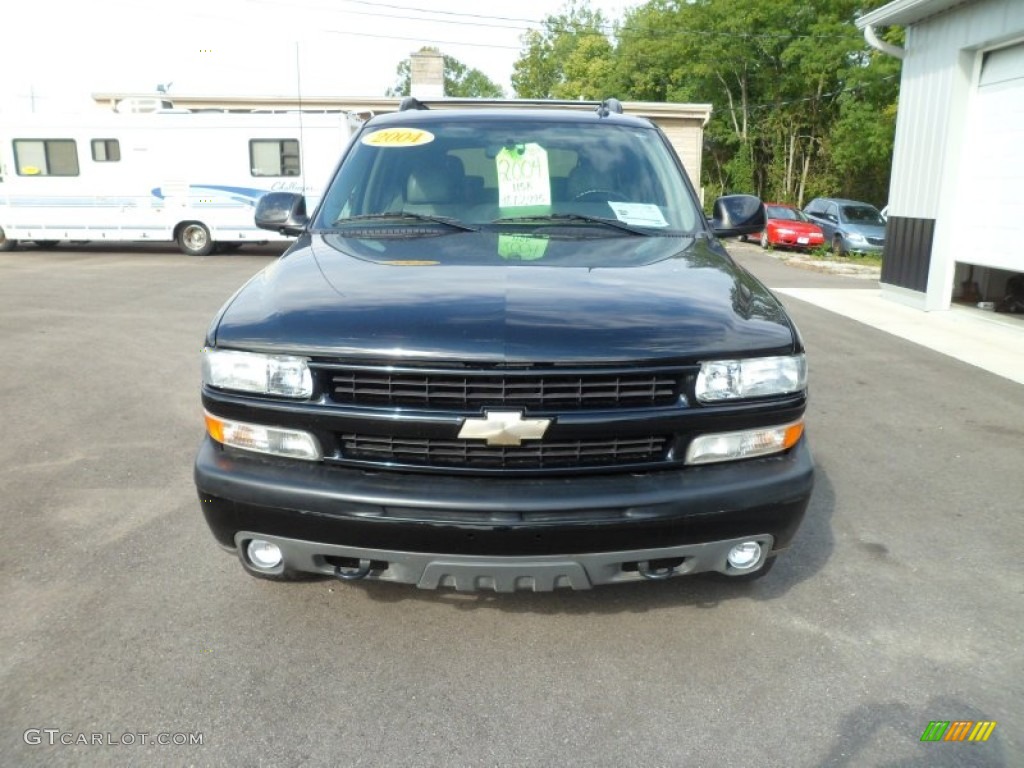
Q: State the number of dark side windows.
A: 3